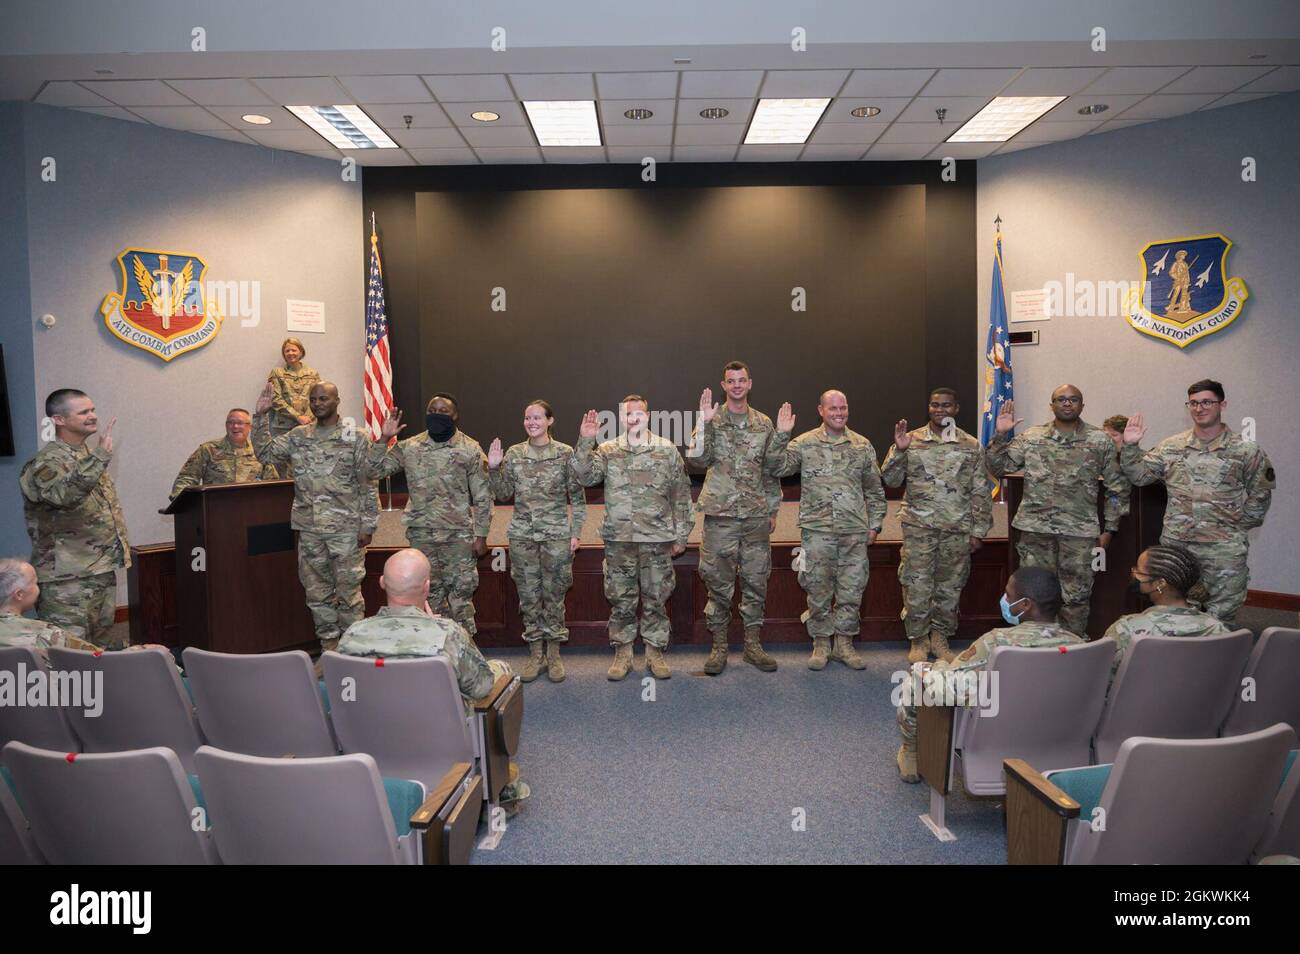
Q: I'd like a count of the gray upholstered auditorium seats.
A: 12